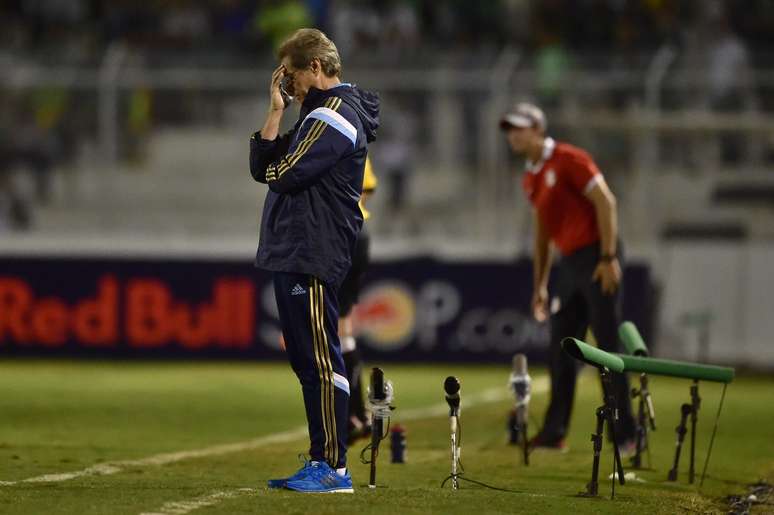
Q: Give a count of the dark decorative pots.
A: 0